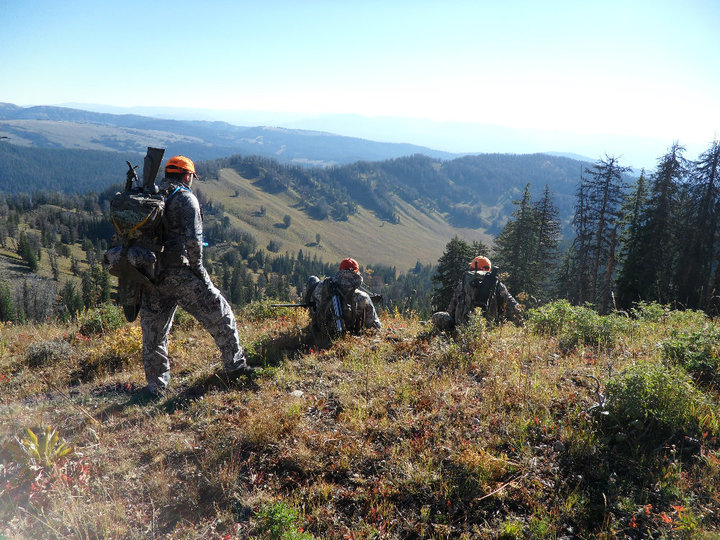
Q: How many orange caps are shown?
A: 3